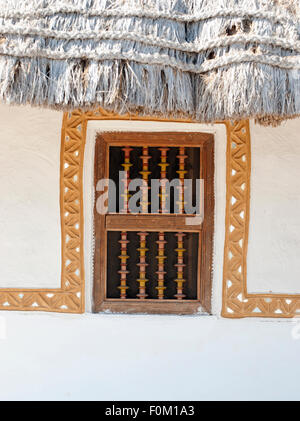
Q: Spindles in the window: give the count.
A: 8